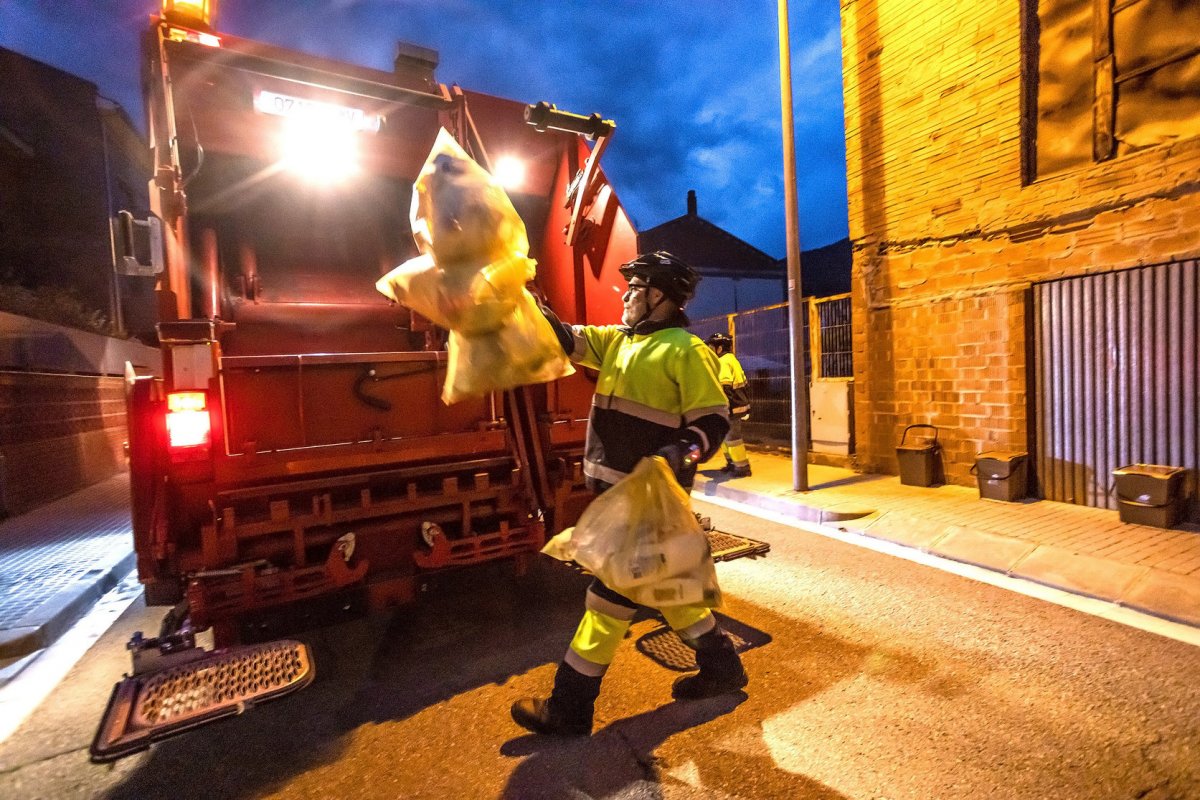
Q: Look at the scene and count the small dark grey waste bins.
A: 3